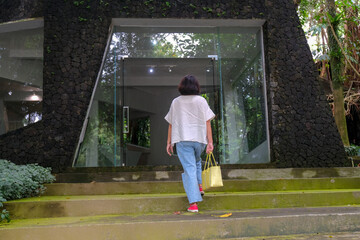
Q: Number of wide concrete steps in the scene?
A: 4